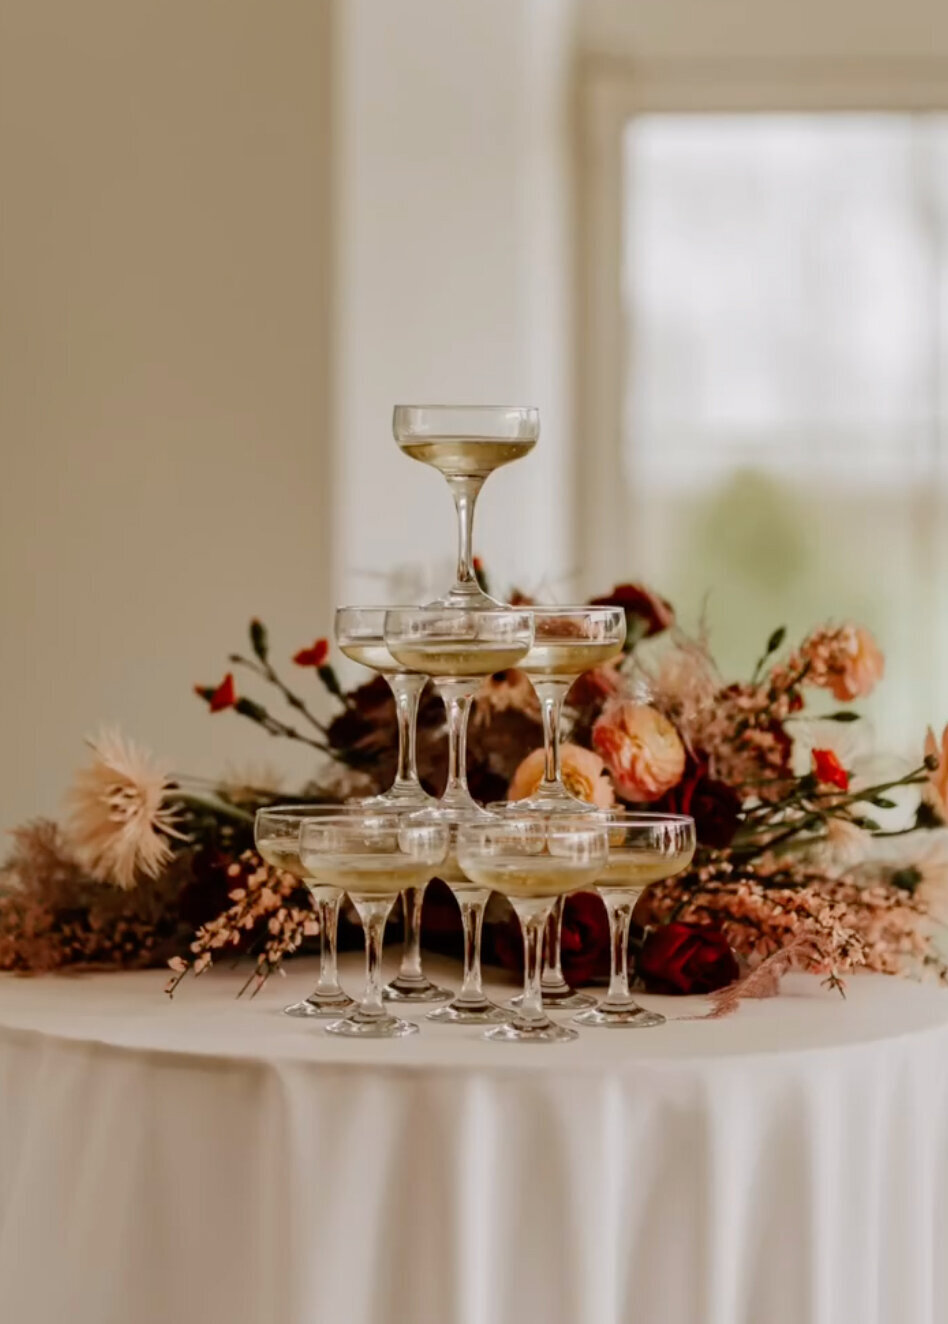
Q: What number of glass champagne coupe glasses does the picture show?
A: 11